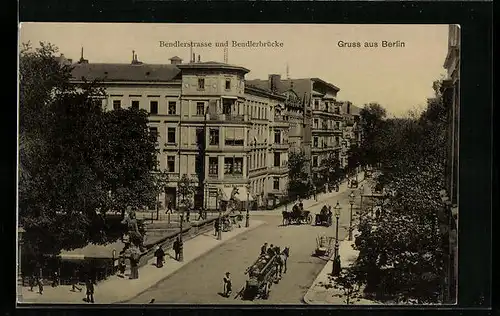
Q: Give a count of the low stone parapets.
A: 1